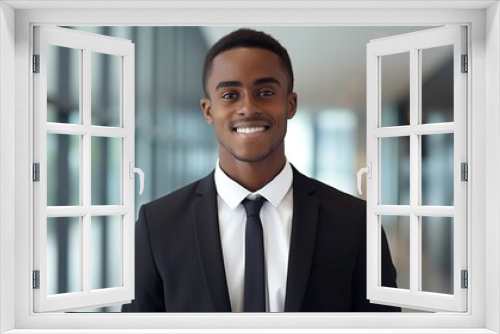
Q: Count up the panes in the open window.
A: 12